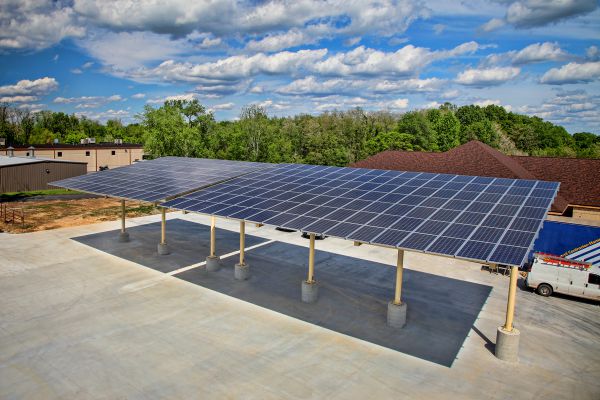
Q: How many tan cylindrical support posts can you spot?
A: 7